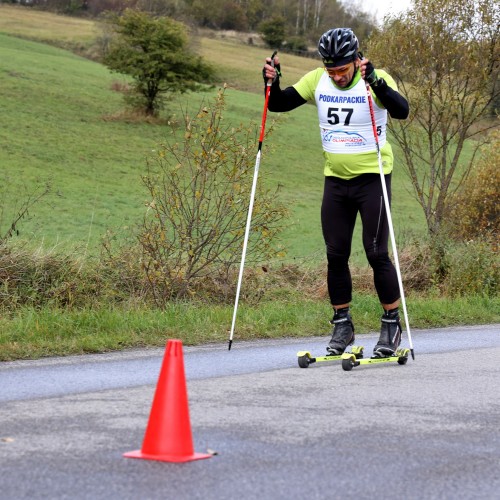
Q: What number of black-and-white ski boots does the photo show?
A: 2